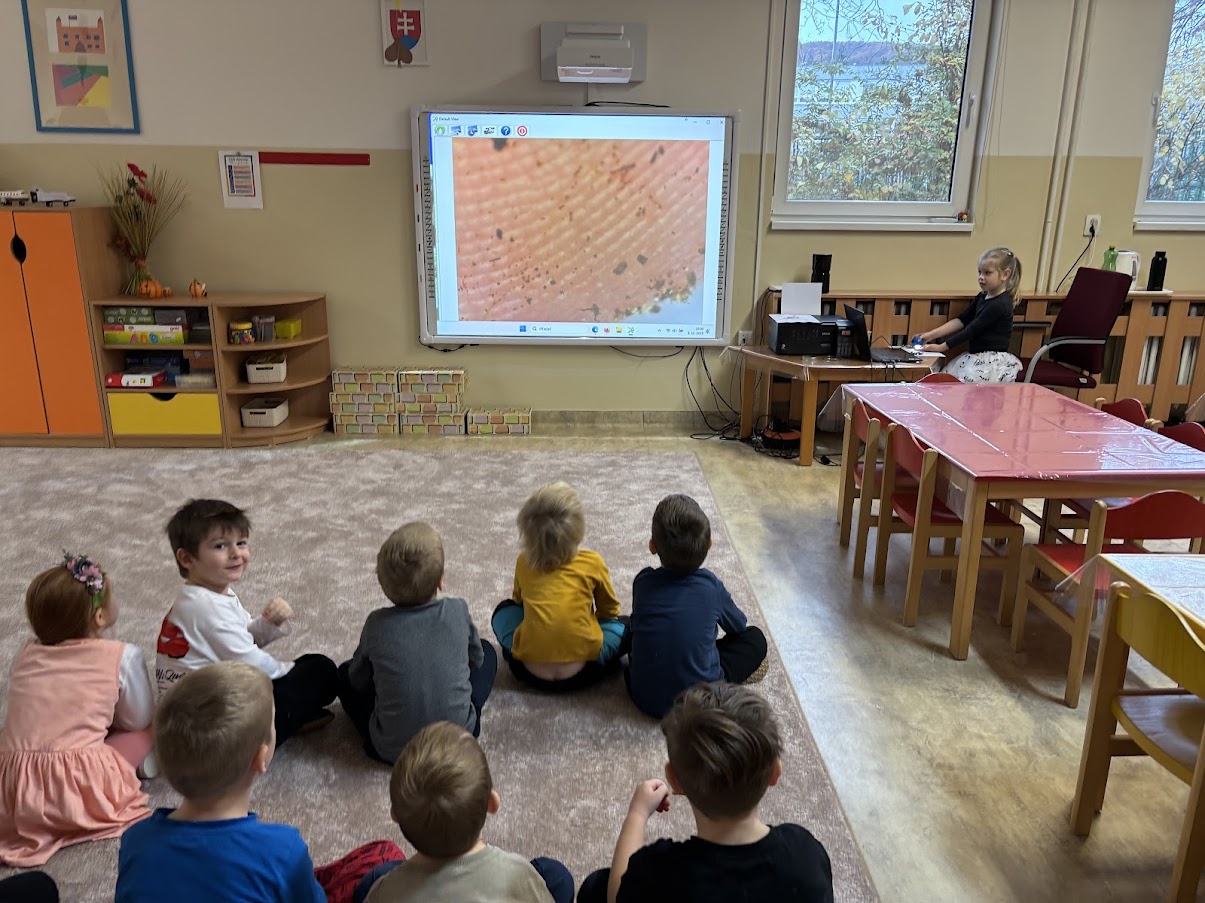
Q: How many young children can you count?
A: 9